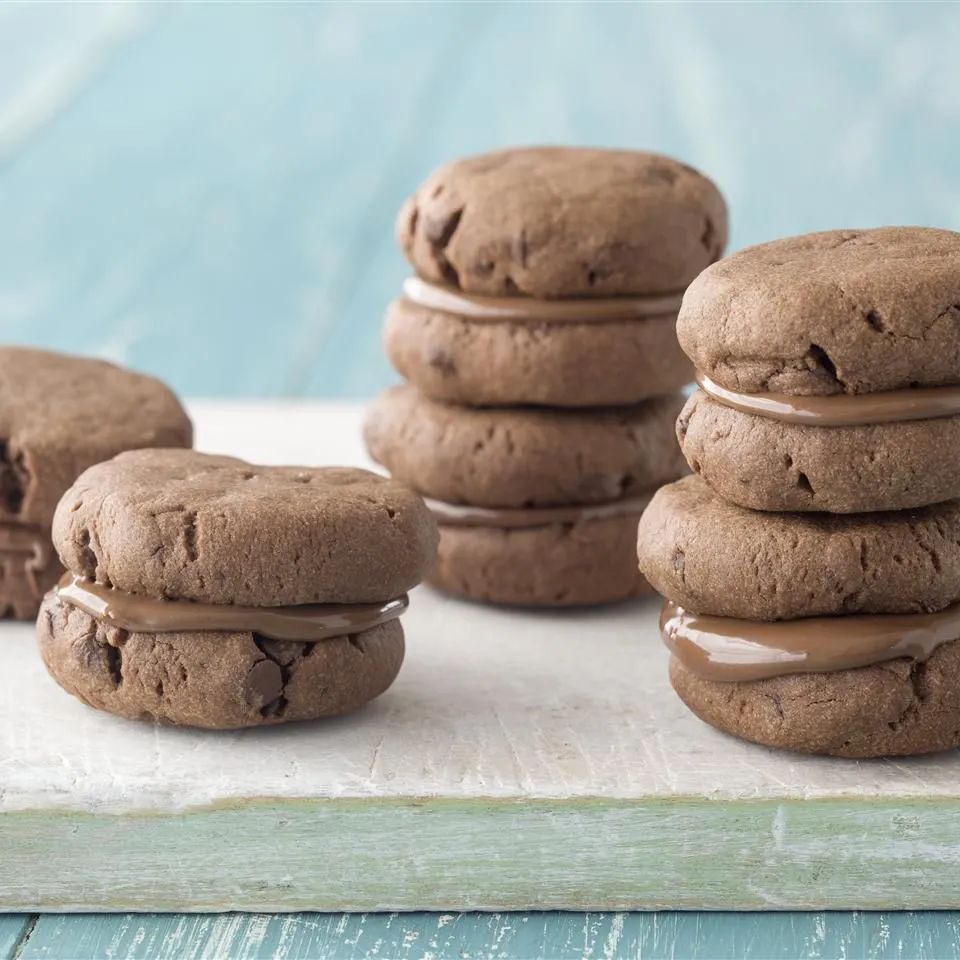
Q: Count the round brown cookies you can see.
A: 12